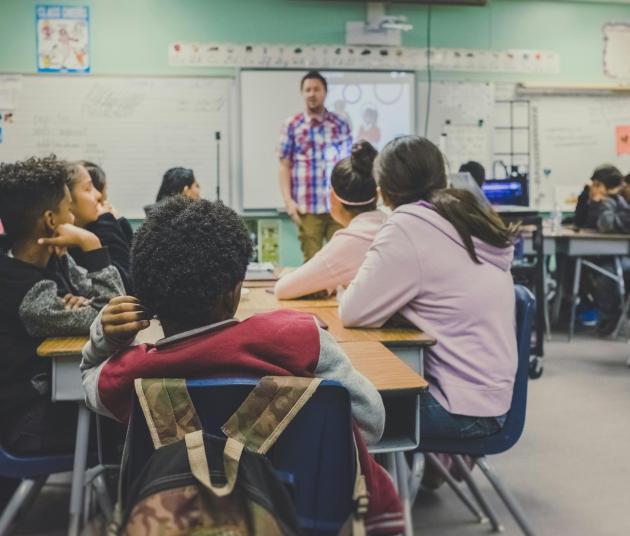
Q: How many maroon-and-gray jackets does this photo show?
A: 1